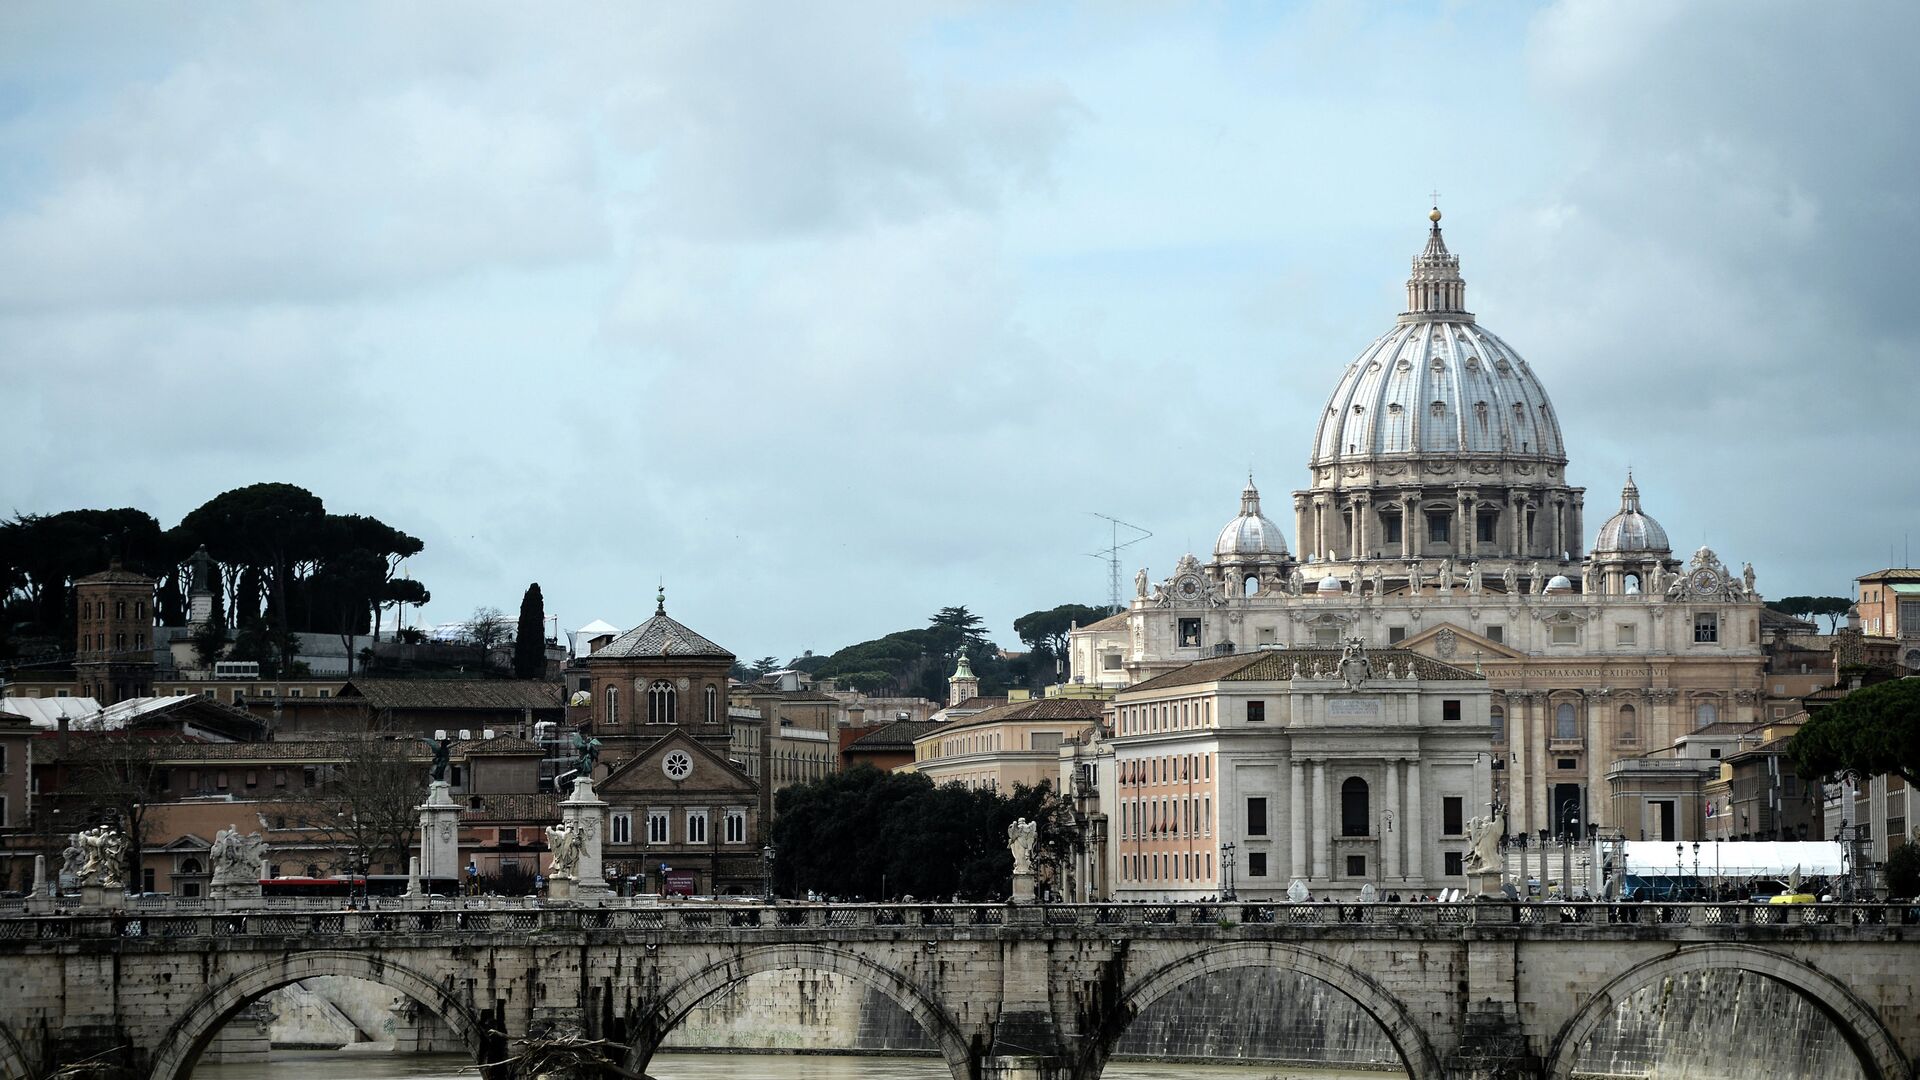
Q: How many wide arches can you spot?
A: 4